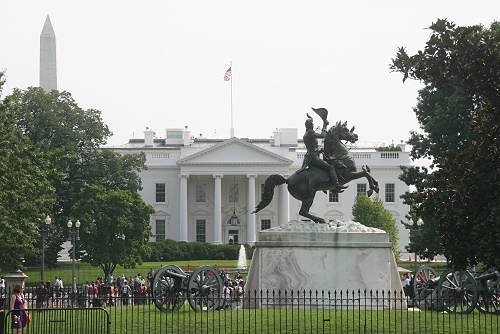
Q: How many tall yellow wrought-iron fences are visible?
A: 0